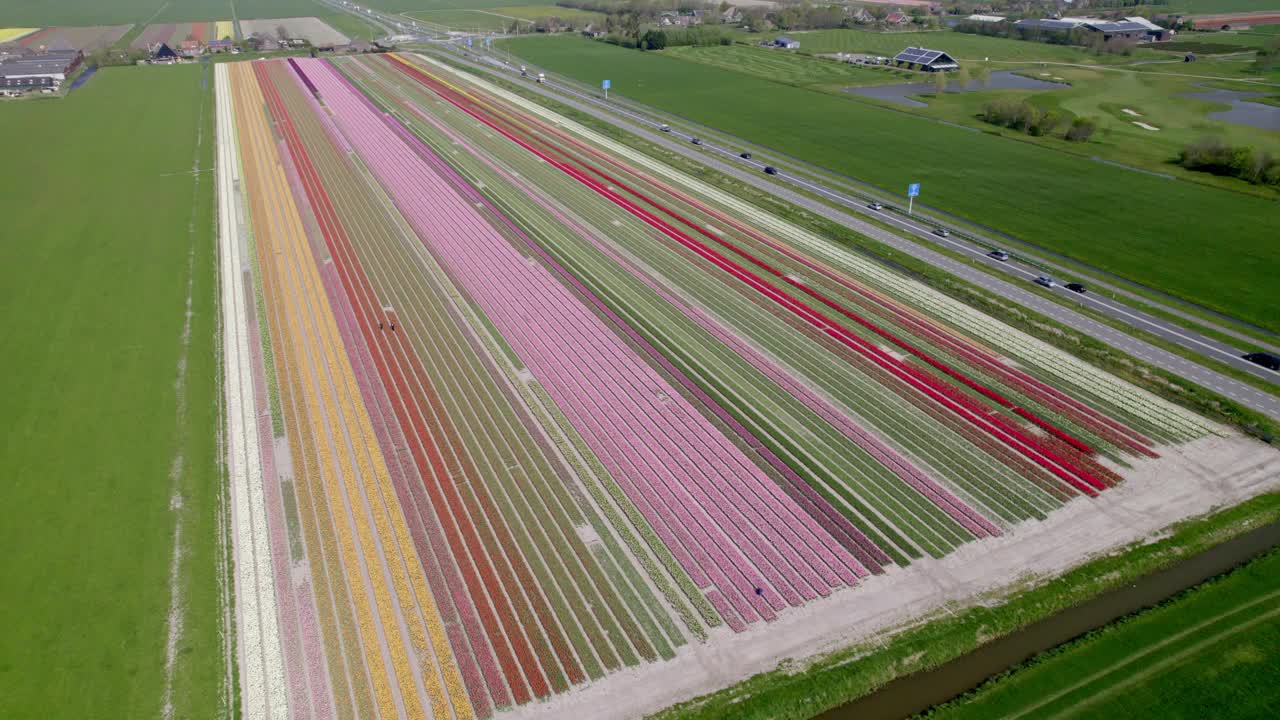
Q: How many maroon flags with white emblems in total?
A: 0